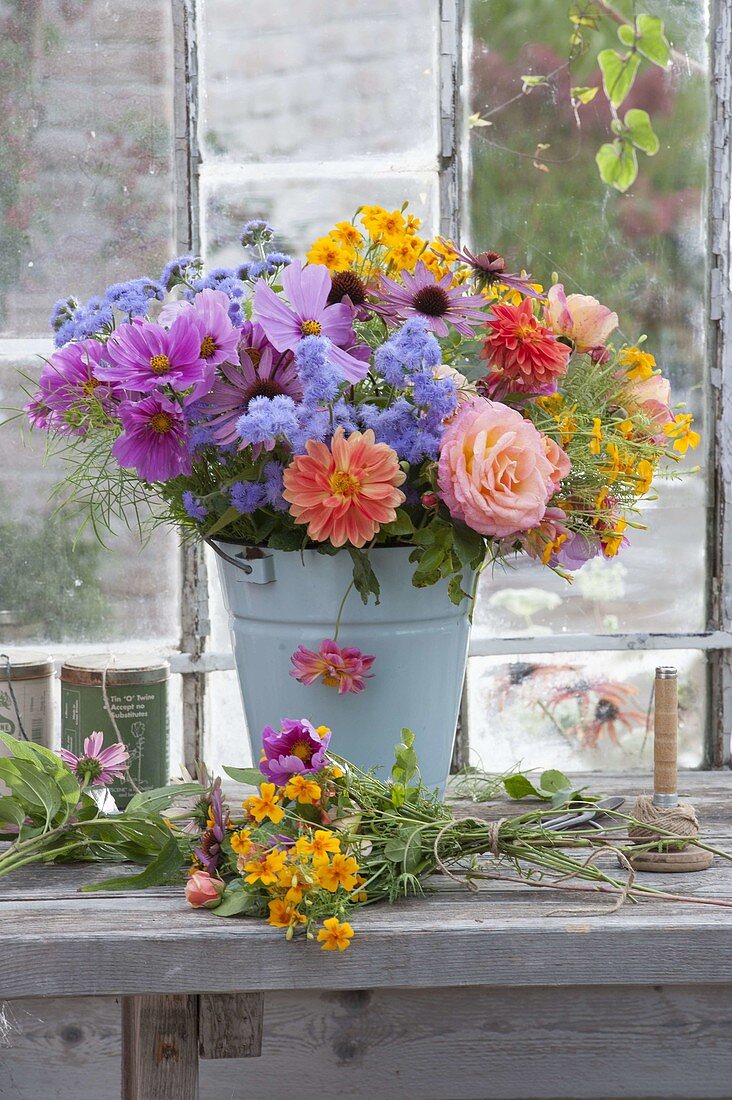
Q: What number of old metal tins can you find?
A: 2